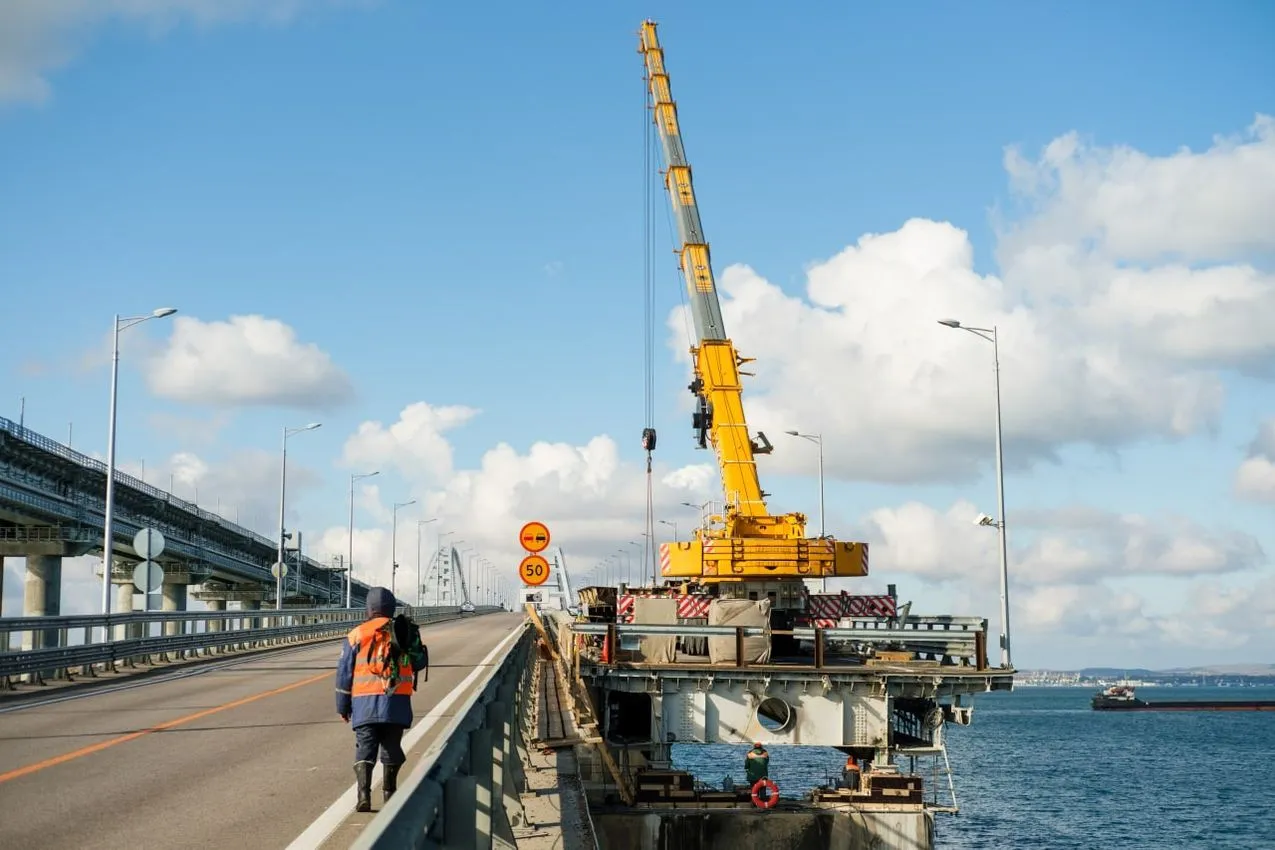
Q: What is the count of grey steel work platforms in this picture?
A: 1